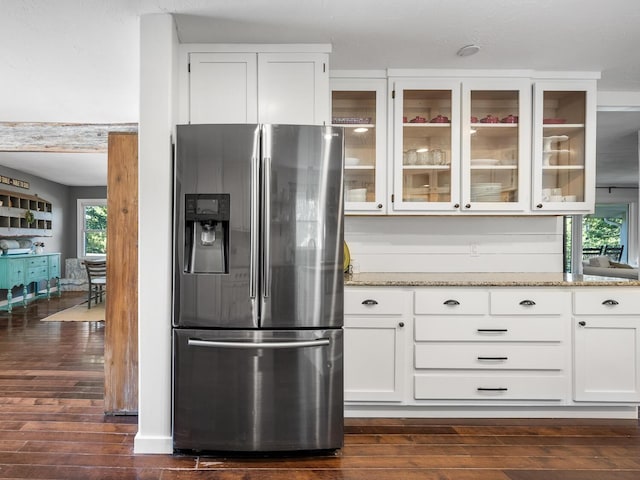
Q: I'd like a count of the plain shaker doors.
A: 4